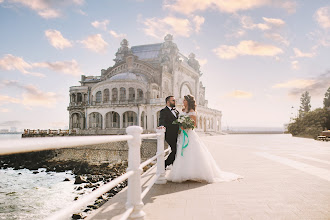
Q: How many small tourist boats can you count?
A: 0